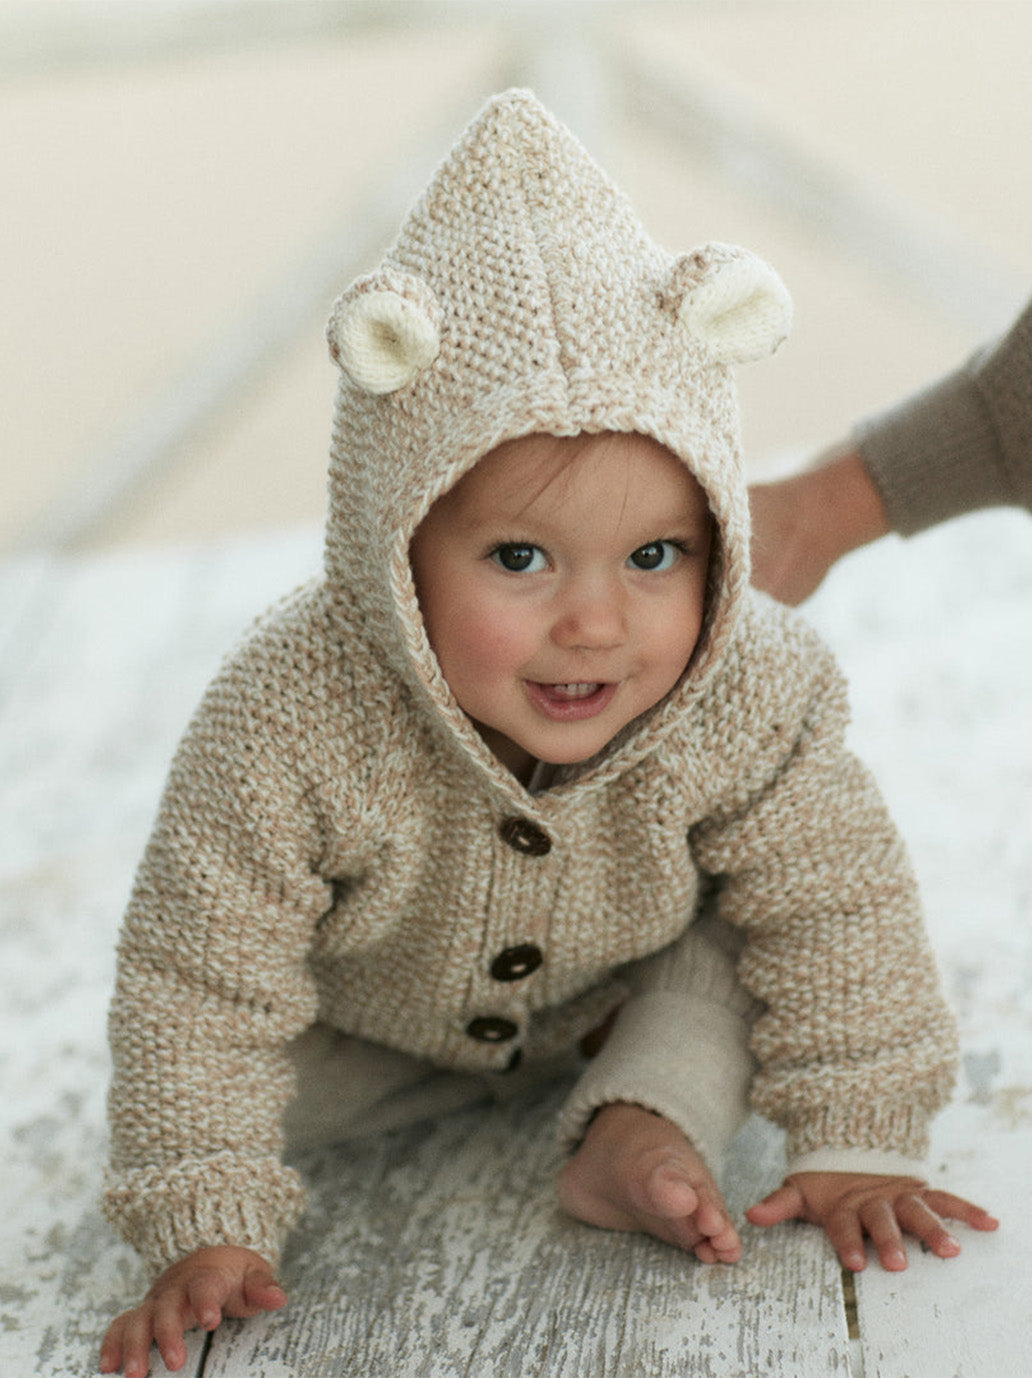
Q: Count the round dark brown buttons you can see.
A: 3